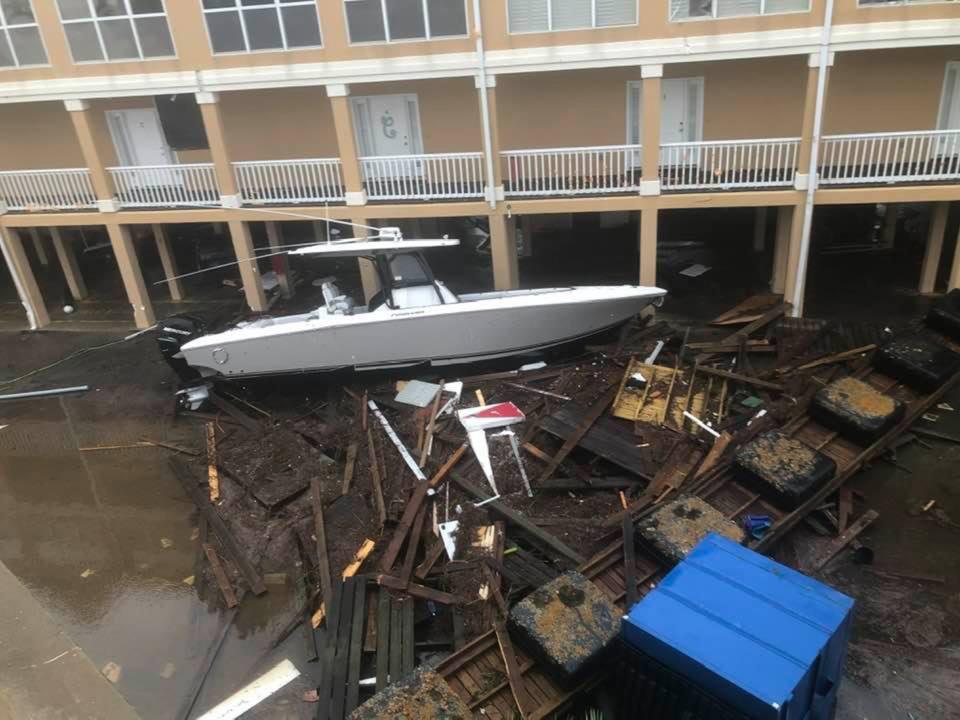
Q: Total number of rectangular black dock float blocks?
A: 7